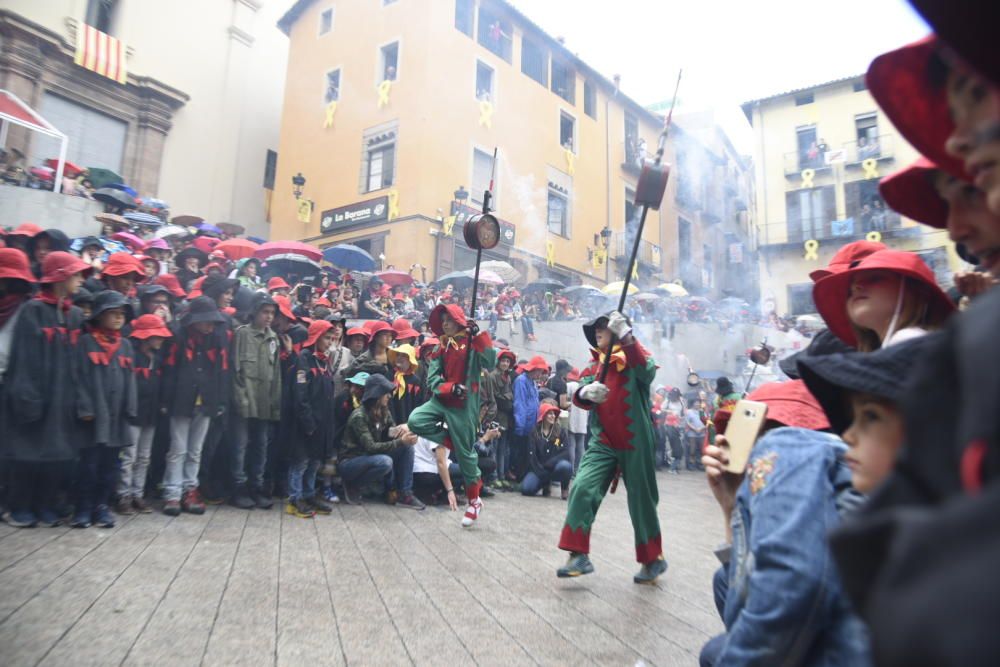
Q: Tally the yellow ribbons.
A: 11